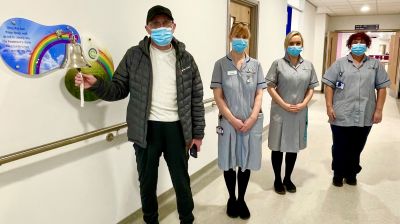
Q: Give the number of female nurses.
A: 3